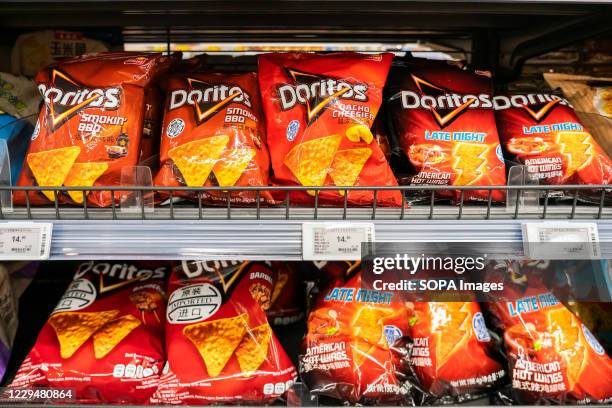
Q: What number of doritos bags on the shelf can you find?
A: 10